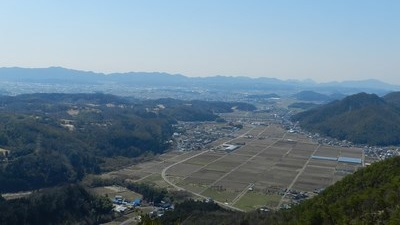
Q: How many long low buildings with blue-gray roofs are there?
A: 2